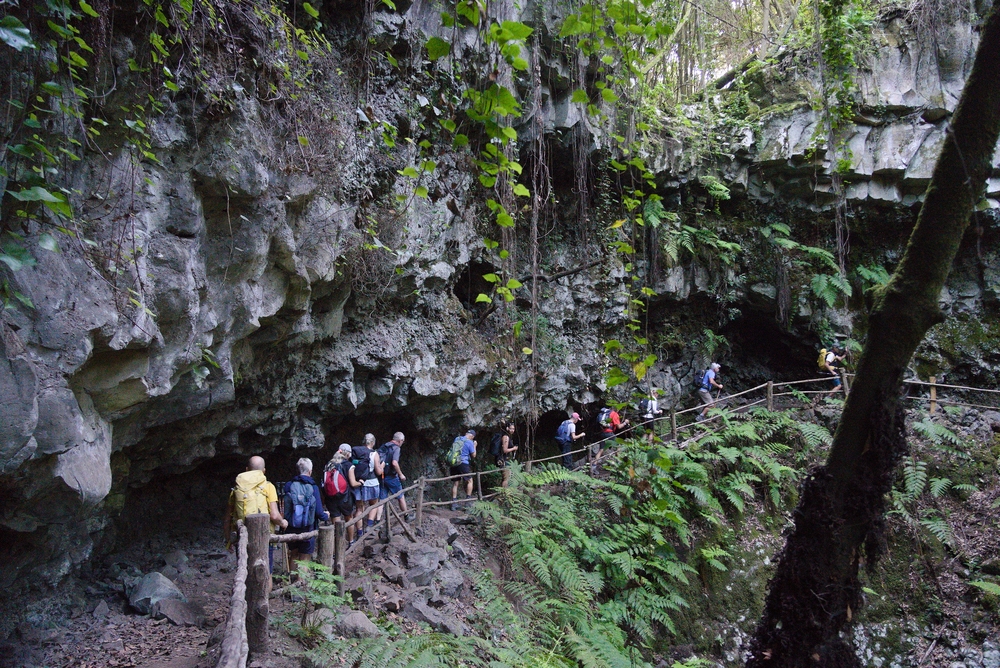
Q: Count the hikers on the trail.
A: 12